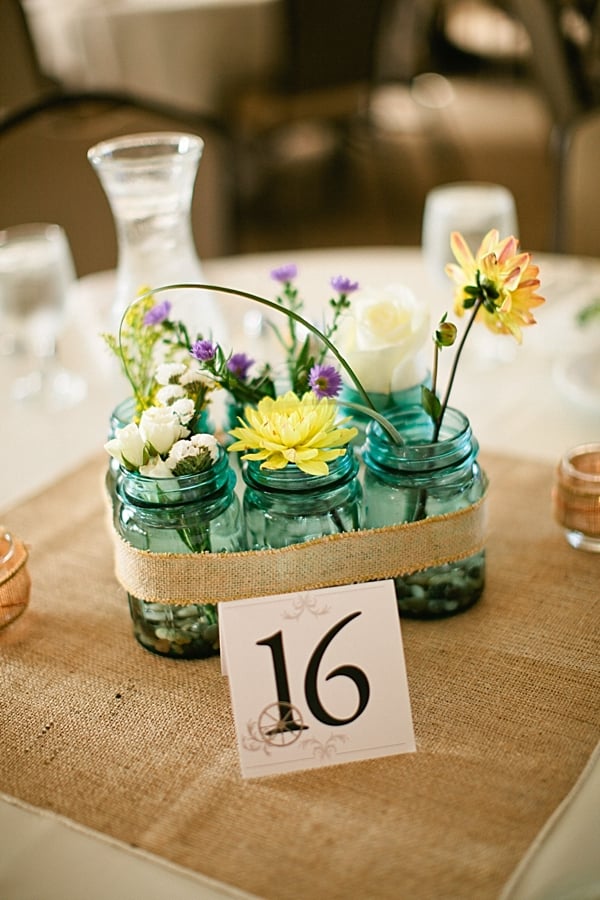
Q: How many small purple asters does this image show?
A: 6